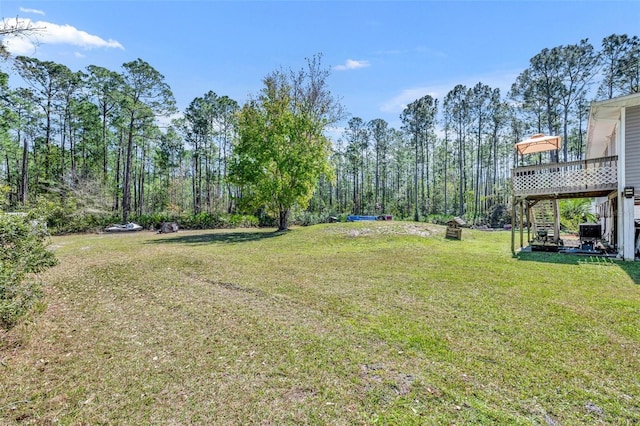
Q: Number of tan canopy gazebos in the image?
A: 1